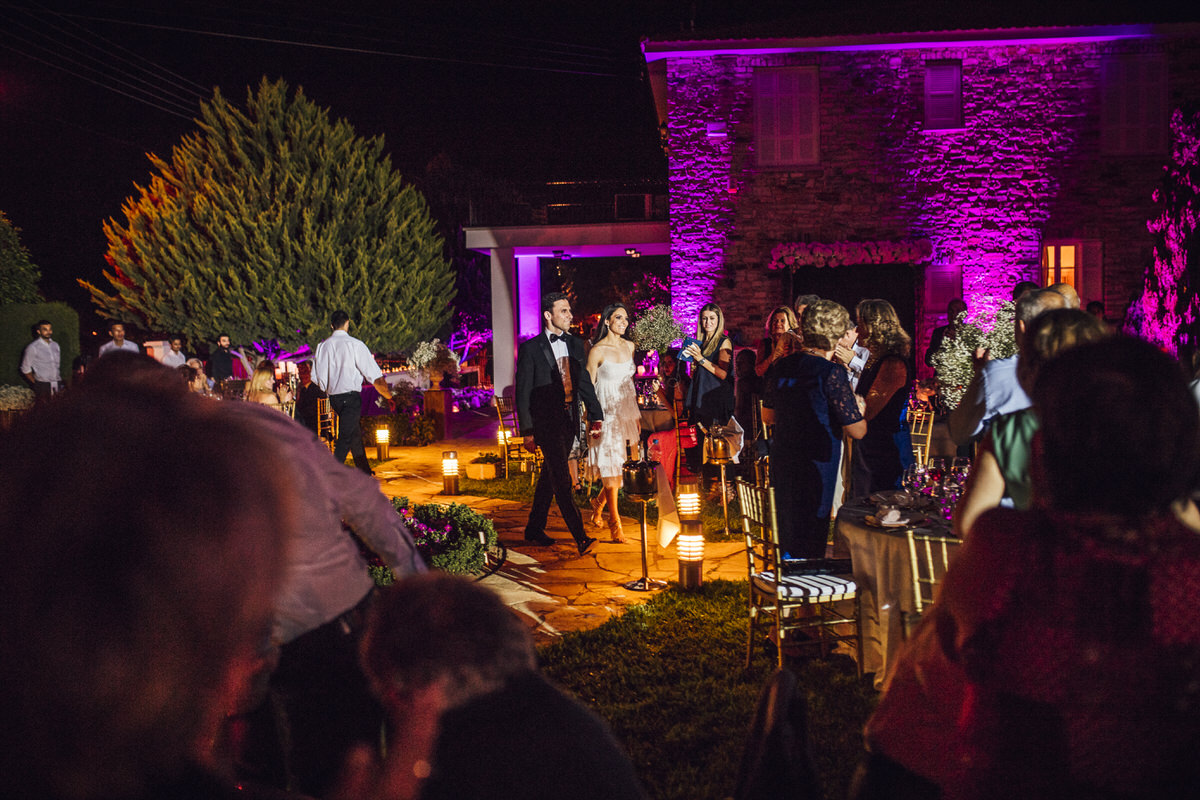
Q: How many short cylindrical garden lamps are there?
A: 5